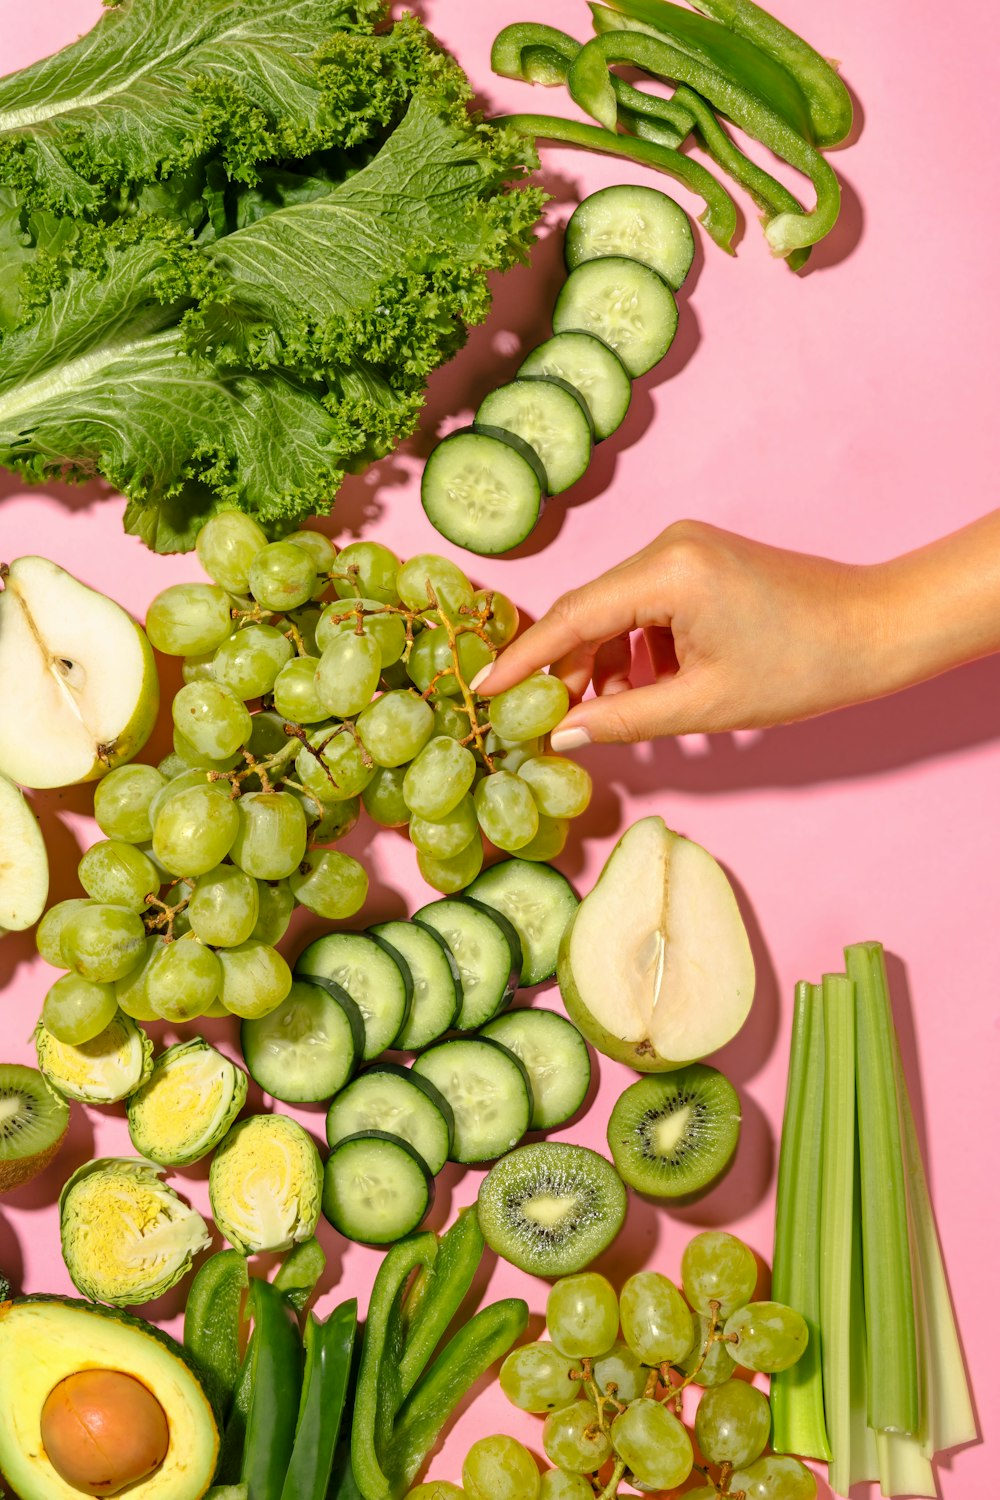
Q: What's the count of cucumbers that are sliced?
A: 14